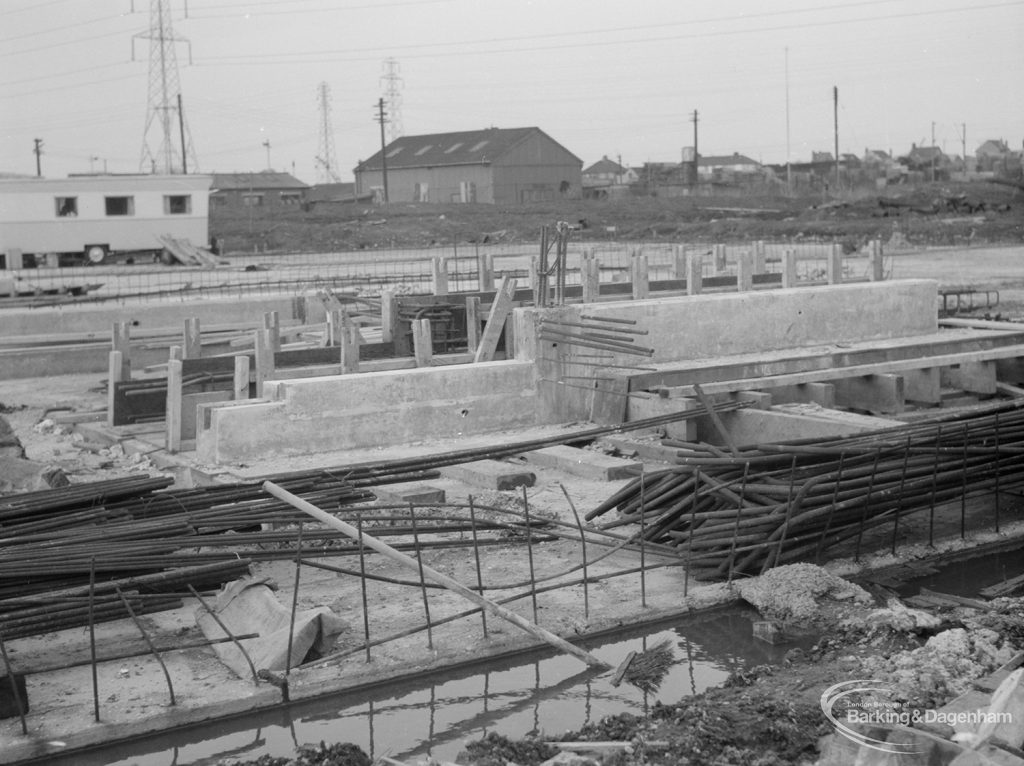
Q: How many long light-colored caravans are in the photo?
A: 1